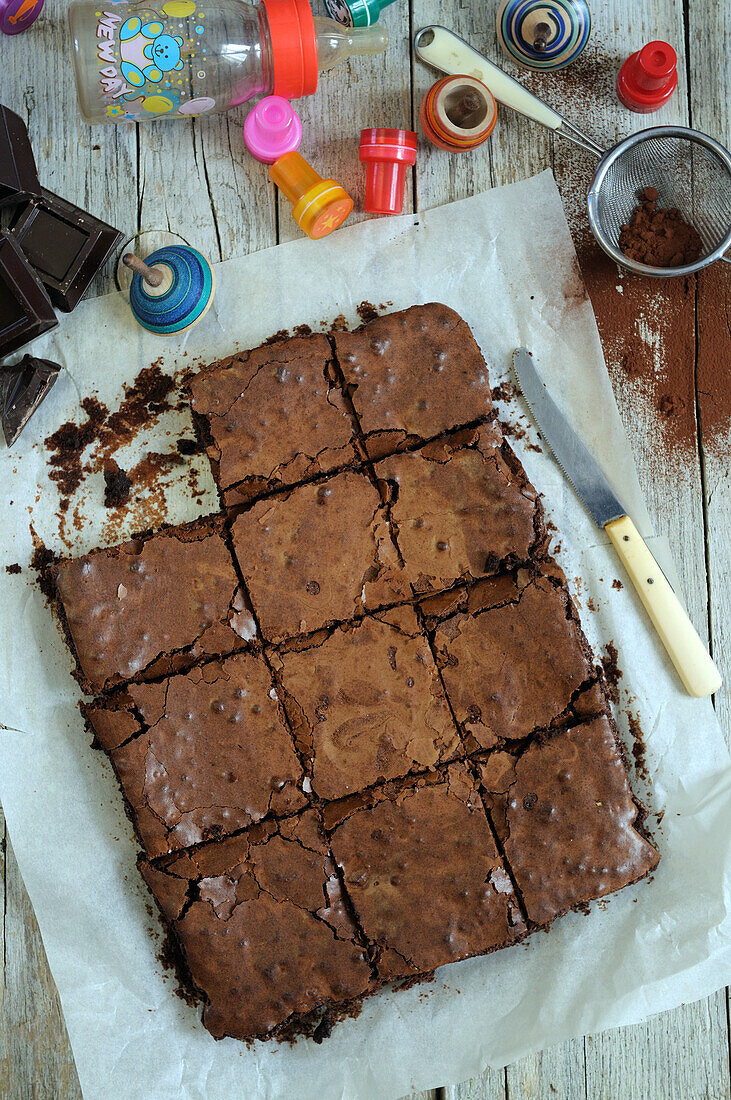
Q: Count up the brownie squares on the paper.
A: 11